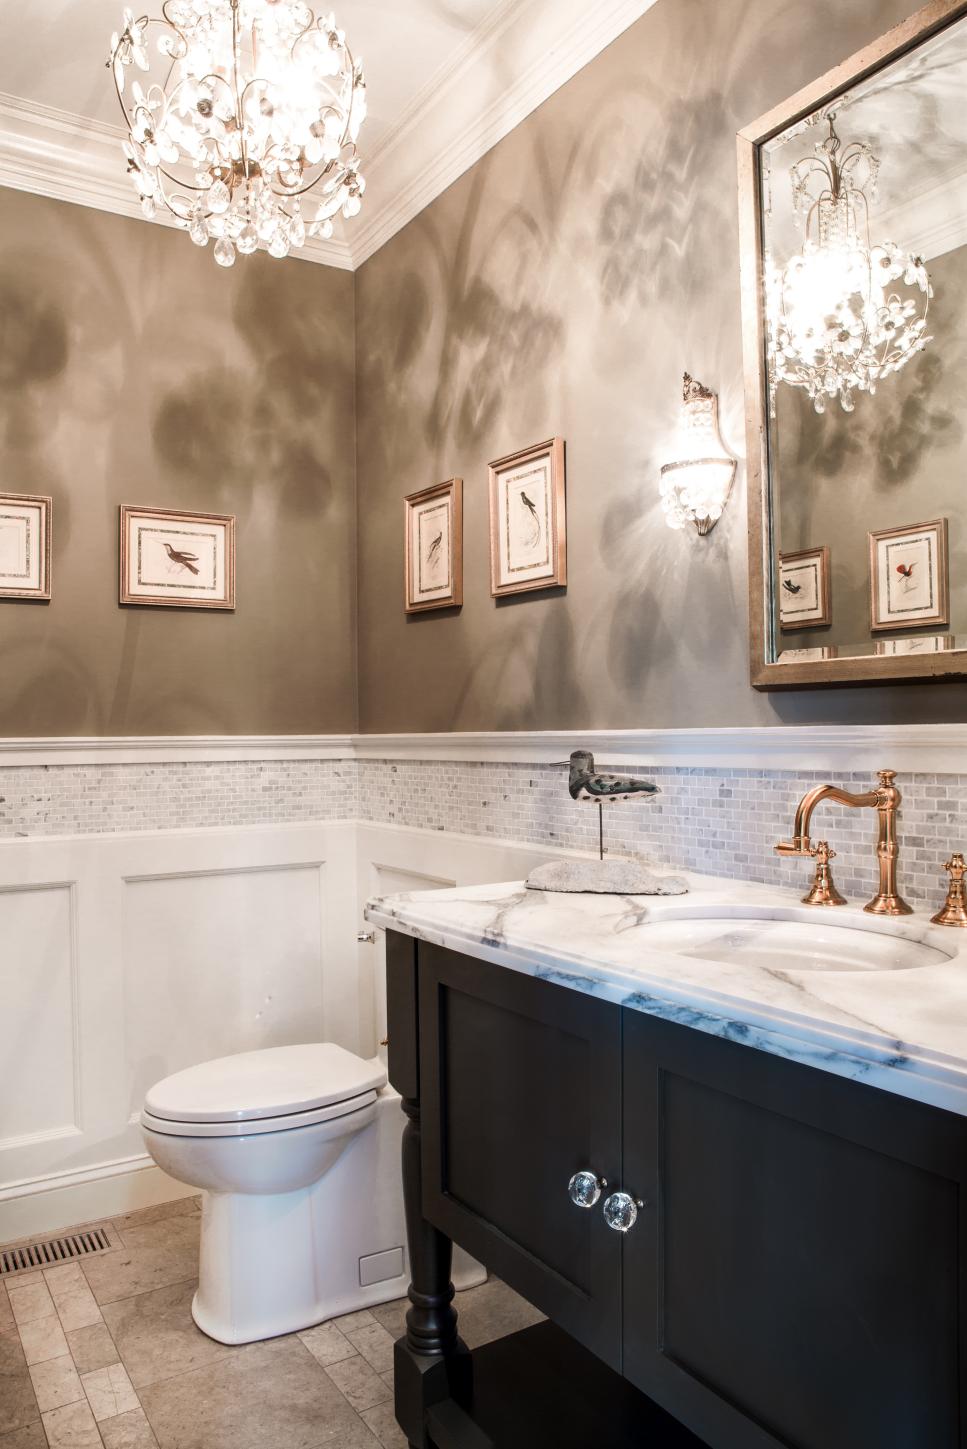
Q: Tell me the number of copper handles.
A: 2